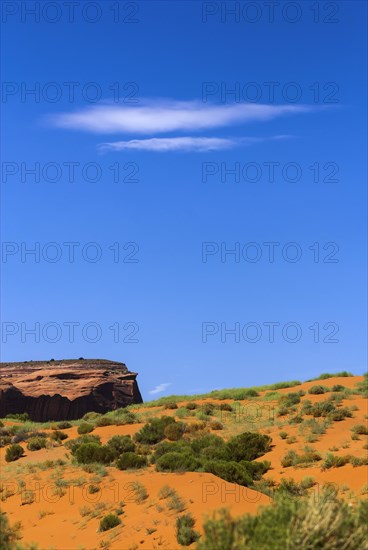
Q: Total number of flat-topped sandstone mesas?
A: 1